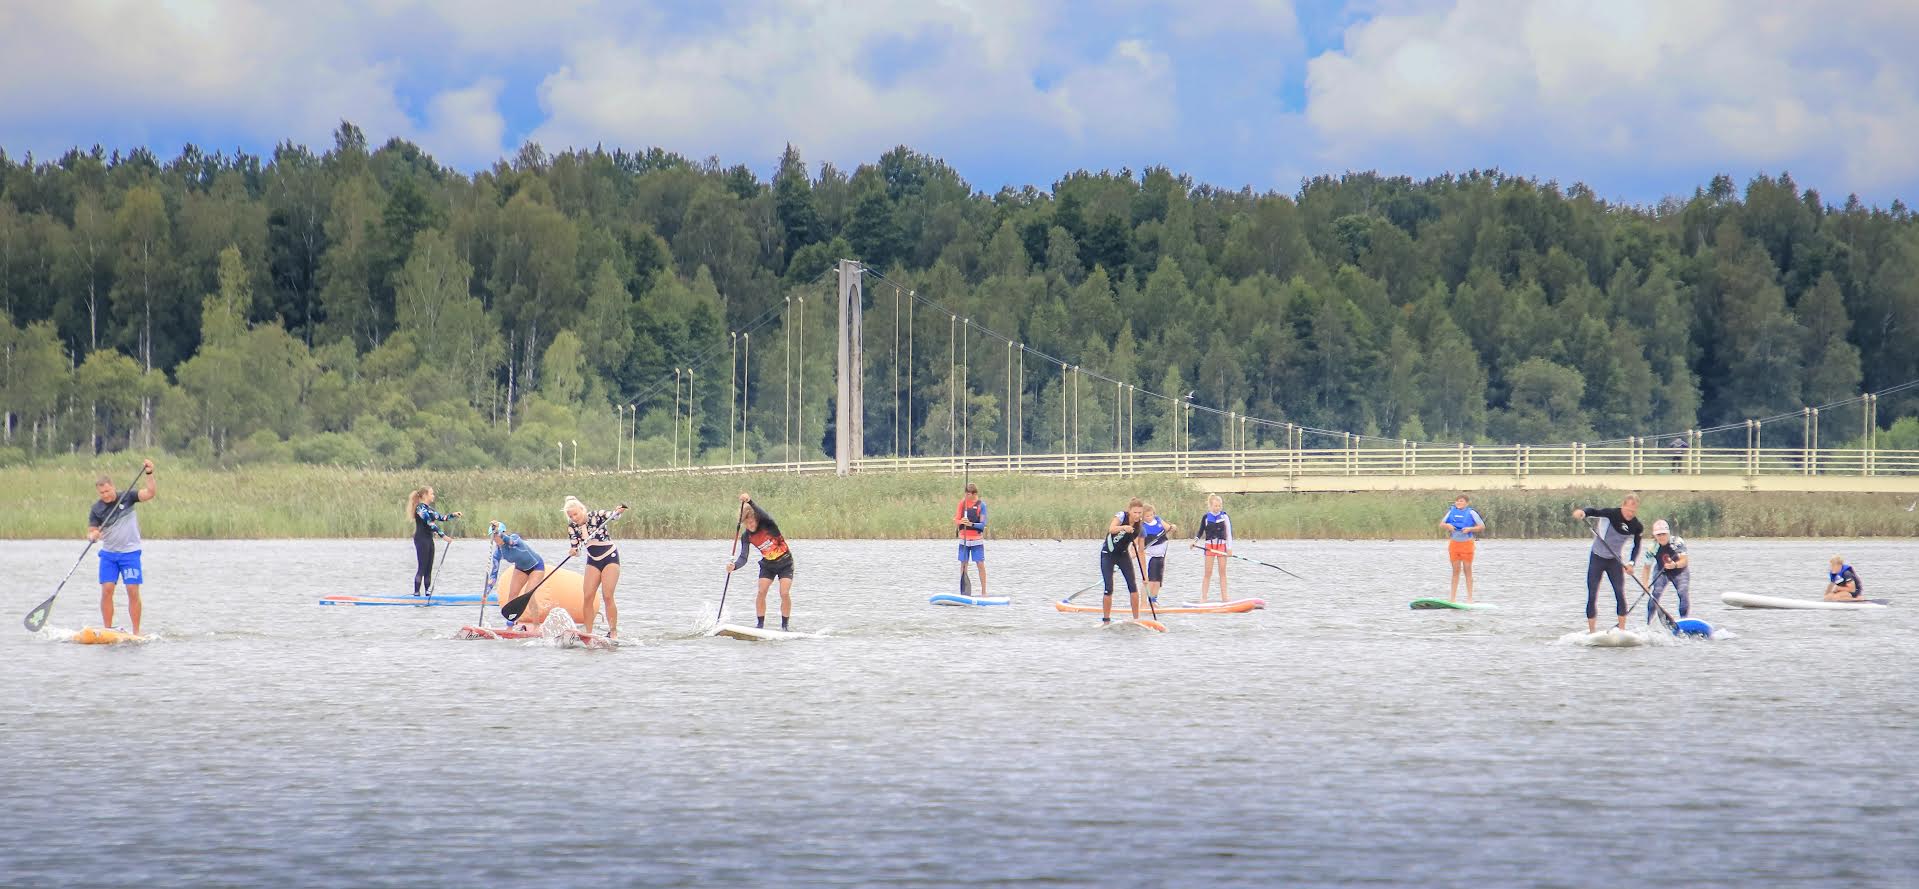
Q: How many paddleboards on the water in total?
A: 13